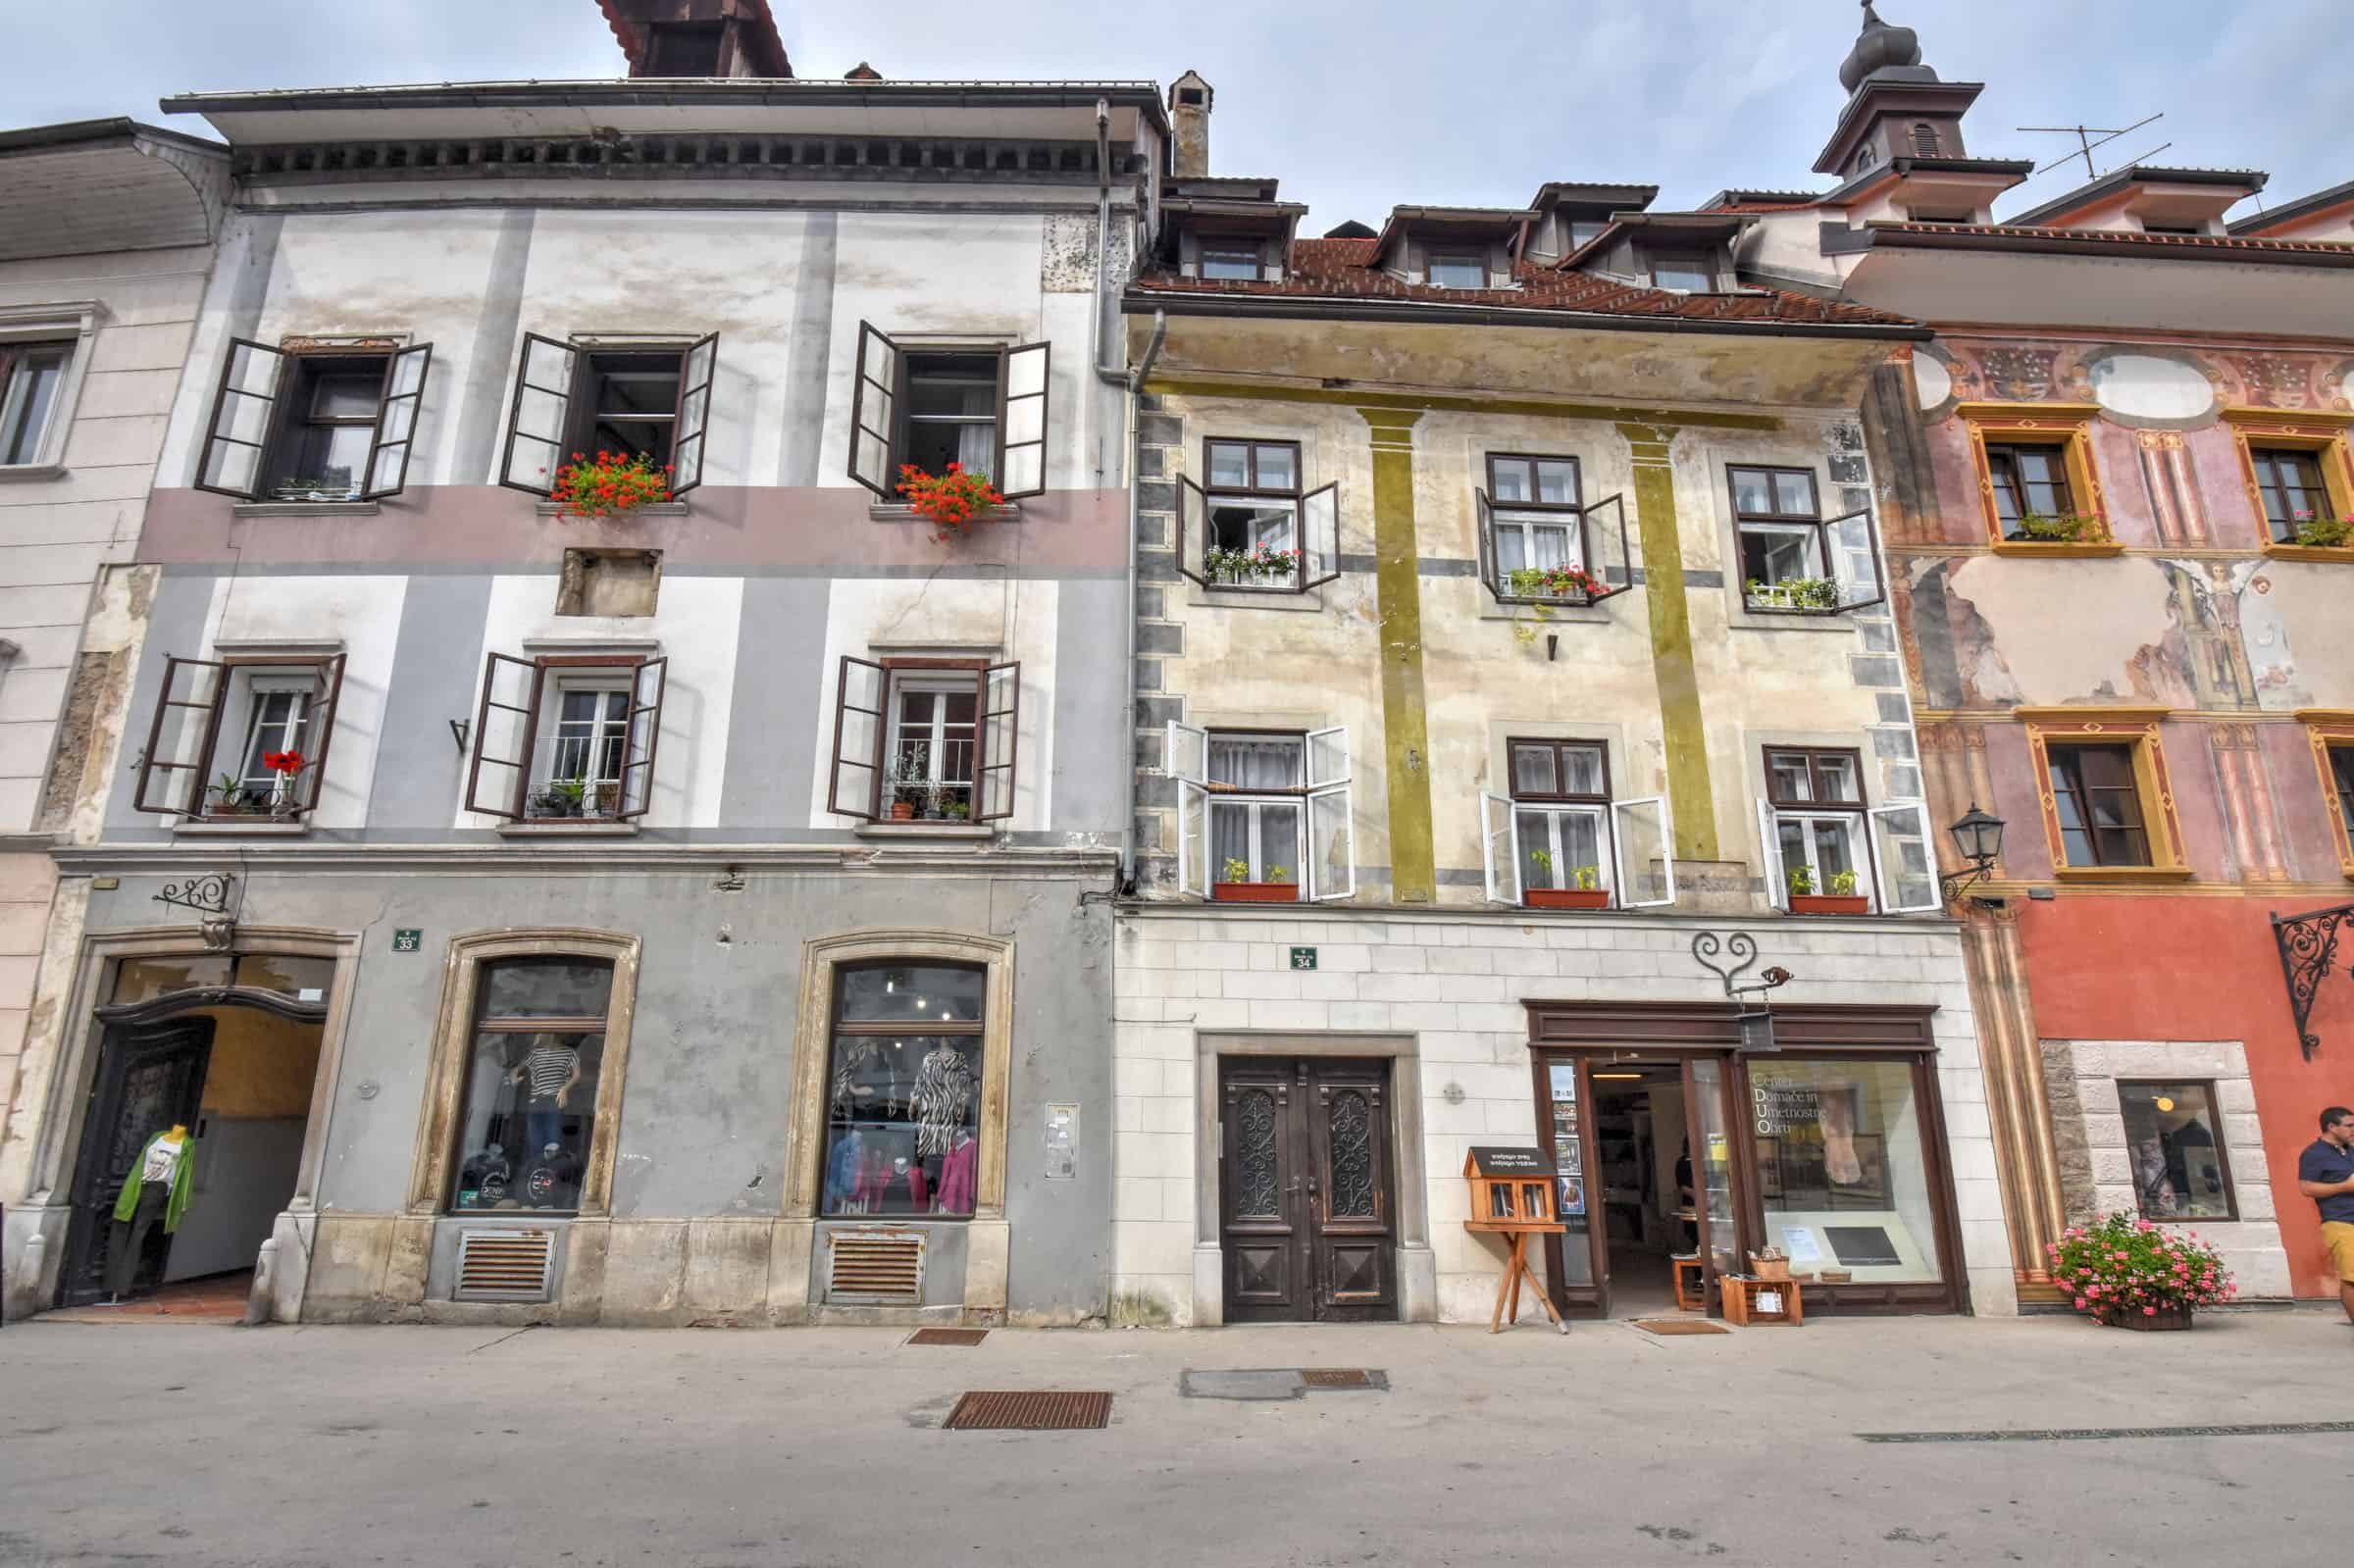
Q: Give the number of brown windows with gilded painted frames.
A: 4